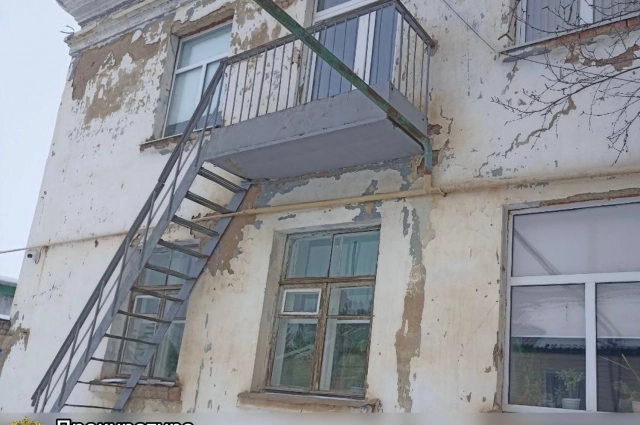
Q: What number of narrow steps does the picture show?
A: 11